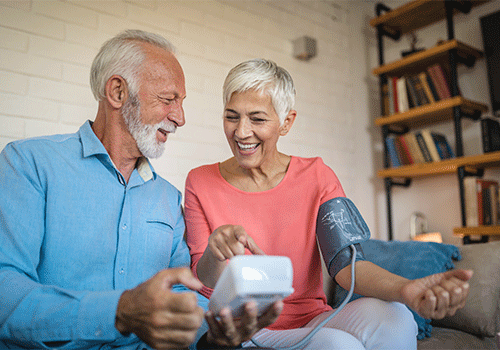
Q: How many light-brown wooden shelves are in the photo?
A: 5